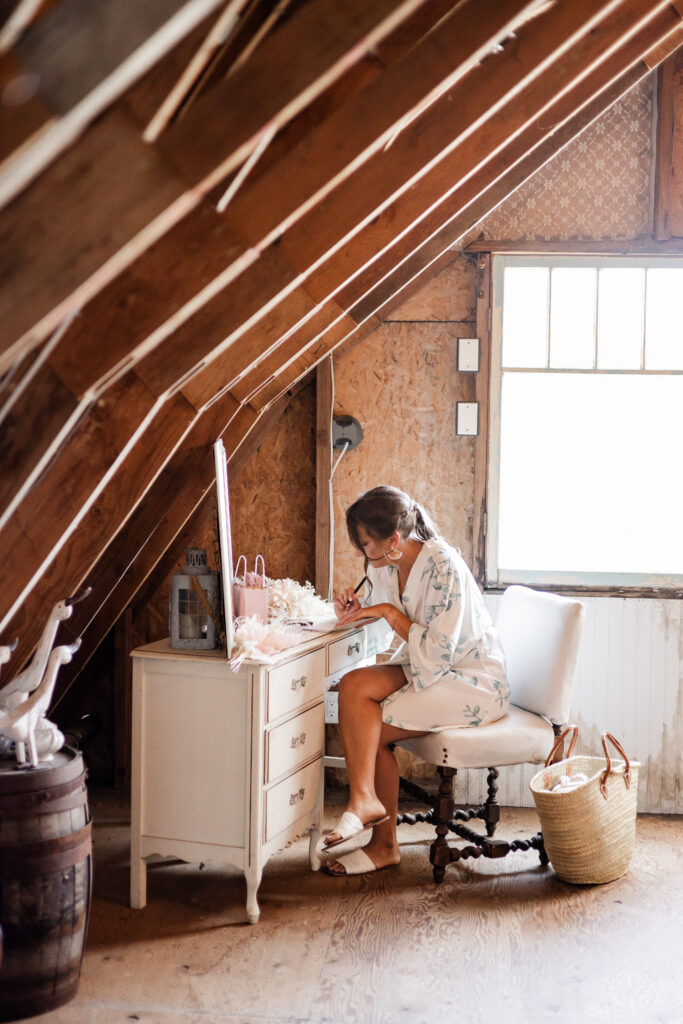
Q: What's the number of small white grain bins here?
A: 0